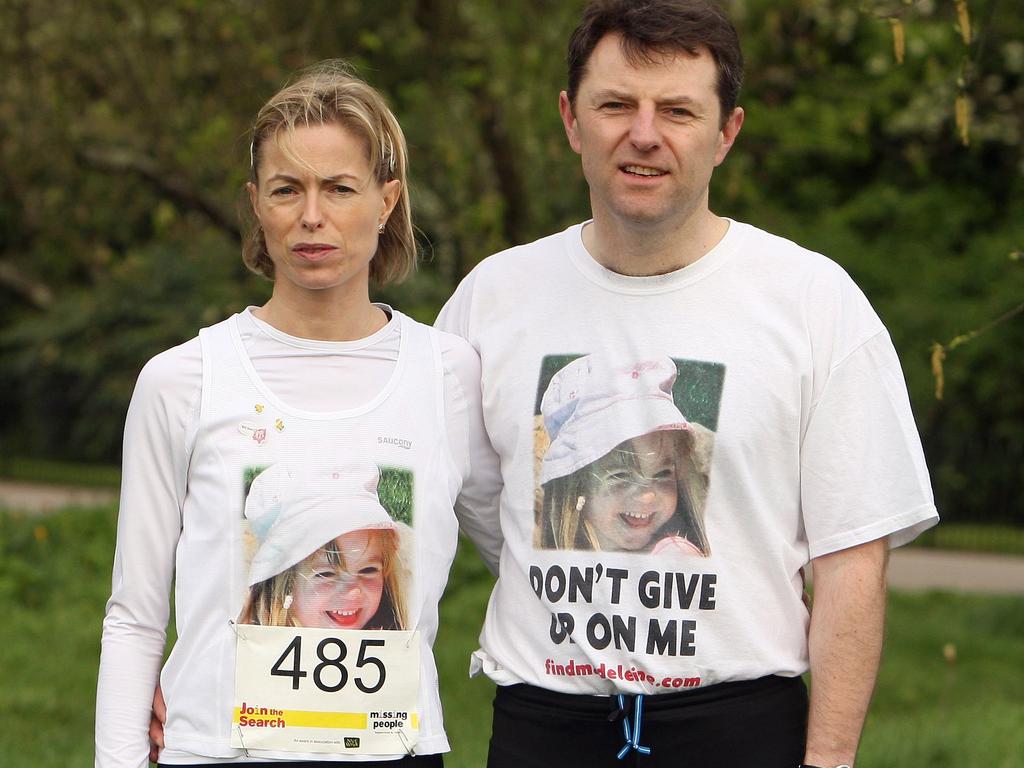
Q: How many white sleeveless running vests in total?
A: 1